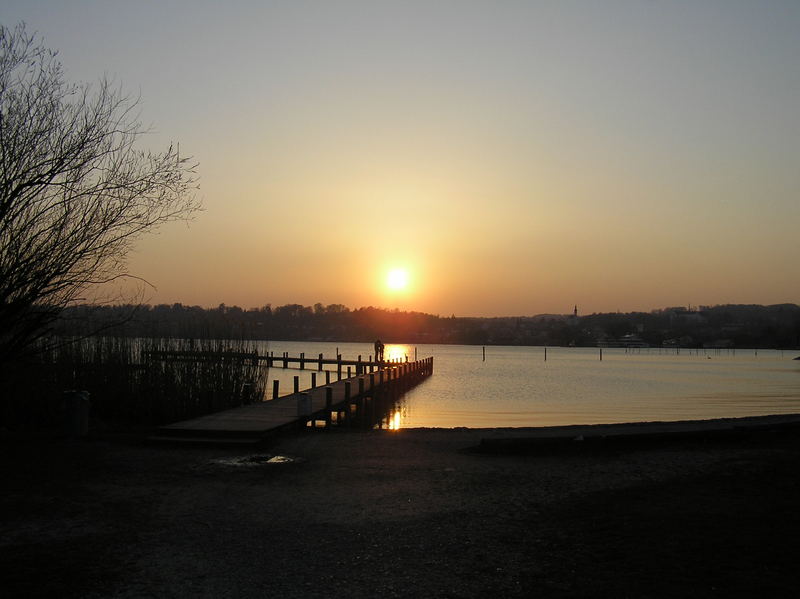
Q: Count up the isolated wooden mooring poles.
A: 3